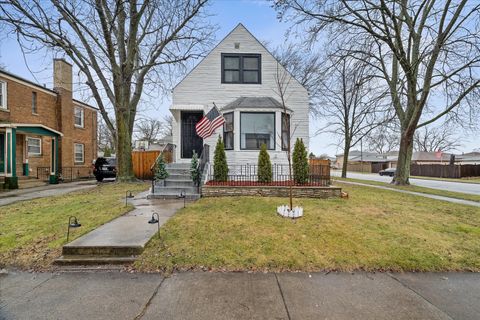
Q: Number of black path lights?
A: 4